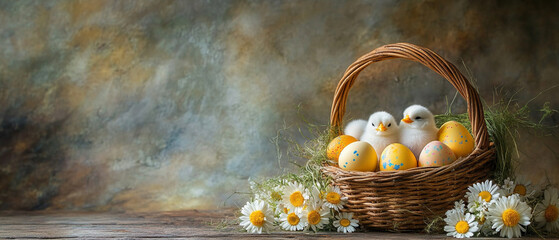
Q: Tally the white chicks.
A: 2